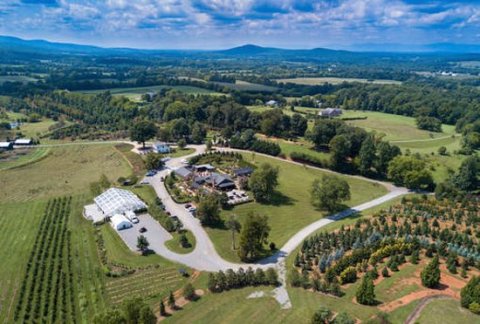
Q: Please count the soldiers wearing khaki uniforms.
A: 0